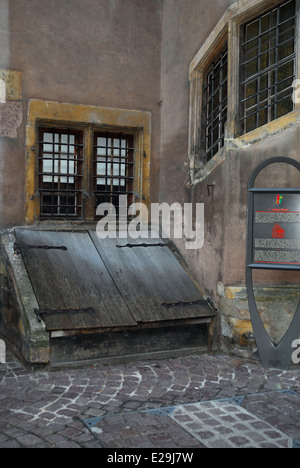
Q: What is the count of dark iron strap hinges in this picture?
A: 4